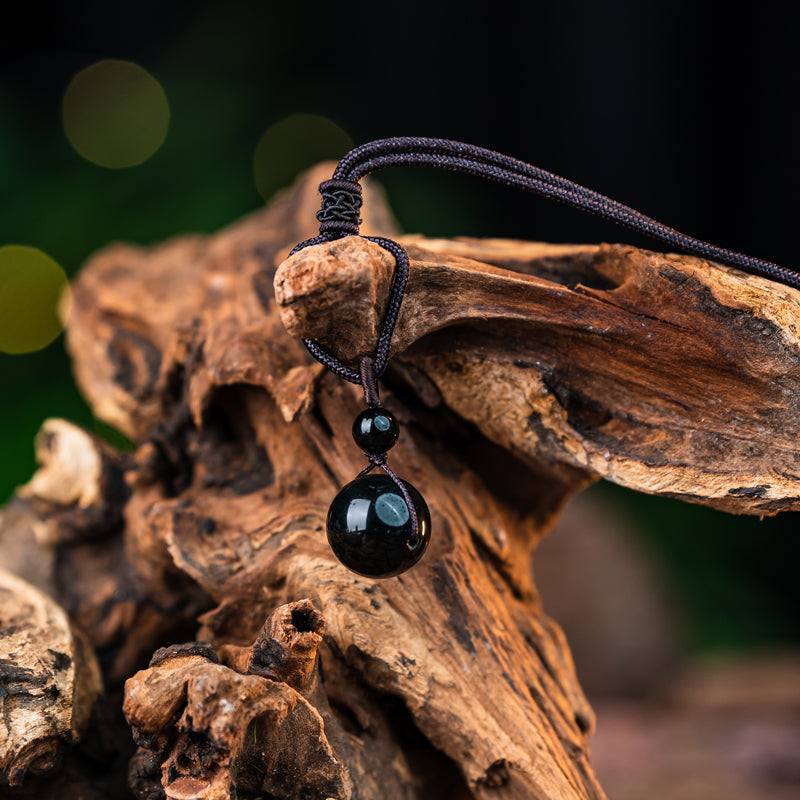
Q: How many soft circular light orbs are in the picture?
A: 3